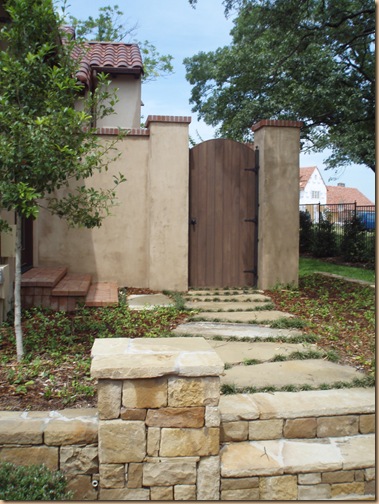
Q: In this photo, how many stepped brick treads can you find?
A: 3